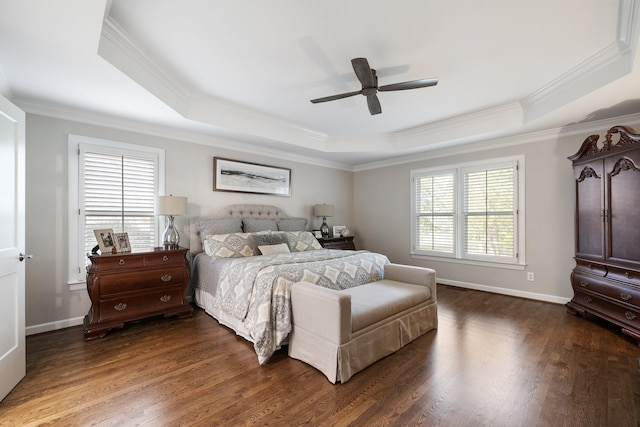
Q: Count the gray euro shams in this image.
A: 3